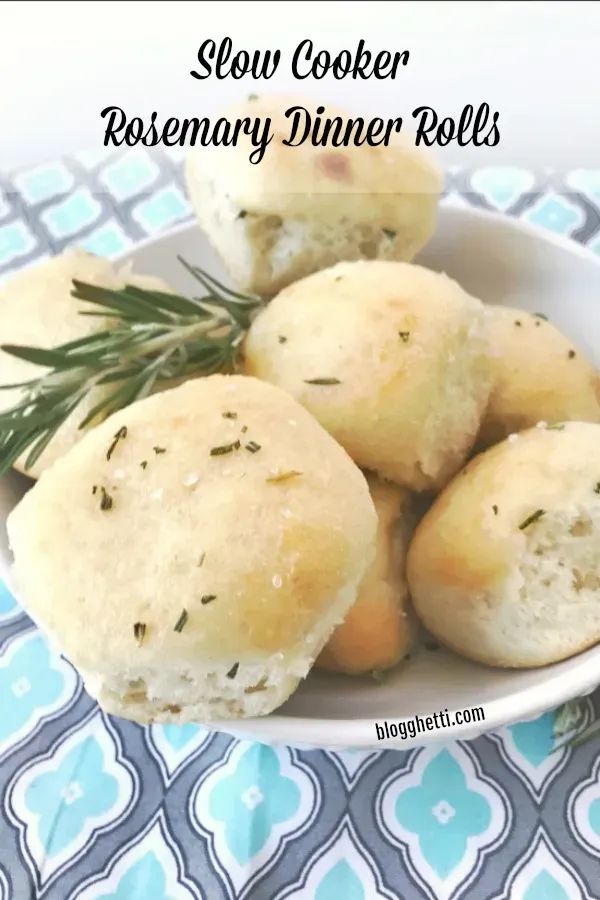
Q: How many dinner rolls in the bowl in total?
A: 7